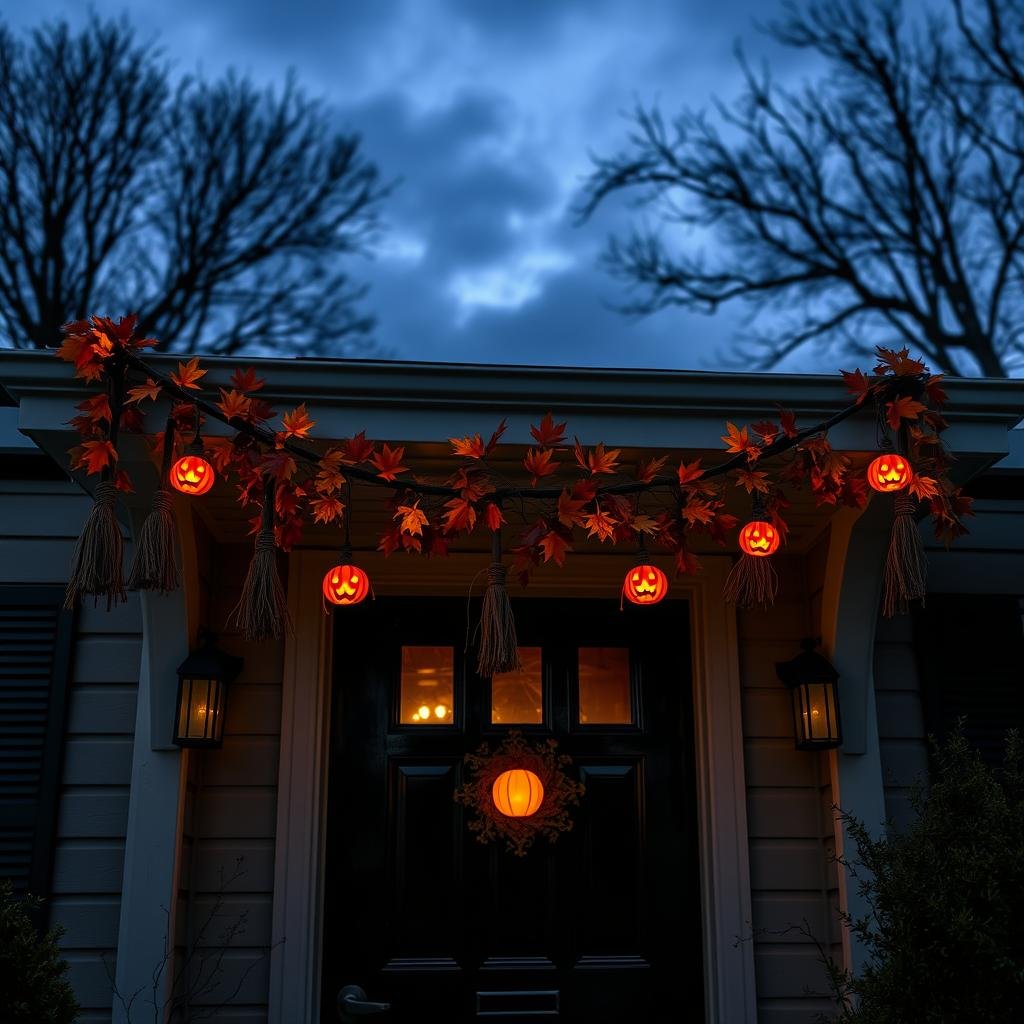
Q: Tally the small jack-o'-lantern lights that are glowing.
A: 5